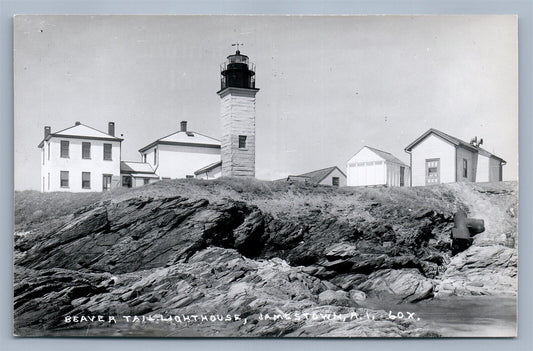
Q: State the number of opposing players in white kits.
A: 0